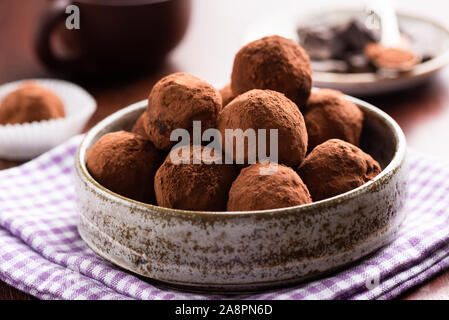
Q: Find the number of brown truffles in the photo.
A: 11